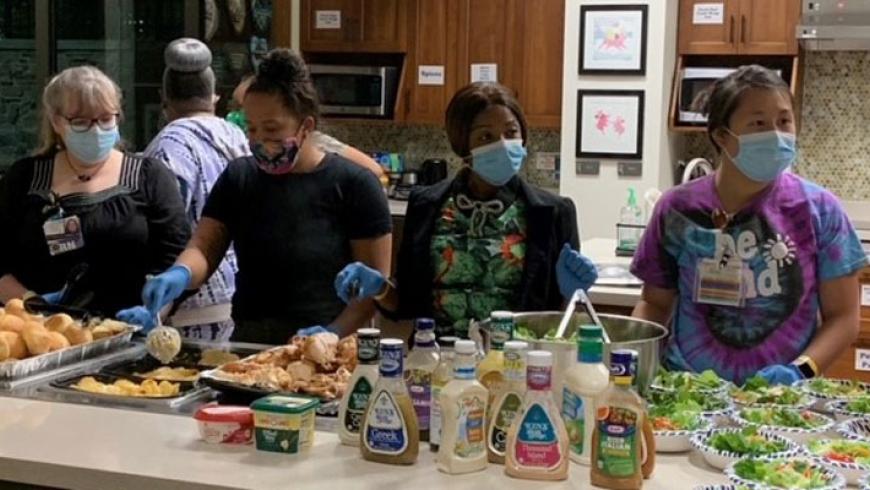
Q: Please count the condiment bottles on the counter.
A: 11